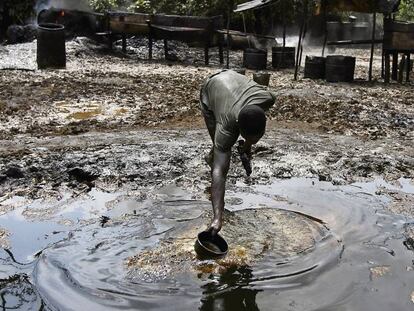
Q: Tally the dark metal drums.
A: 5